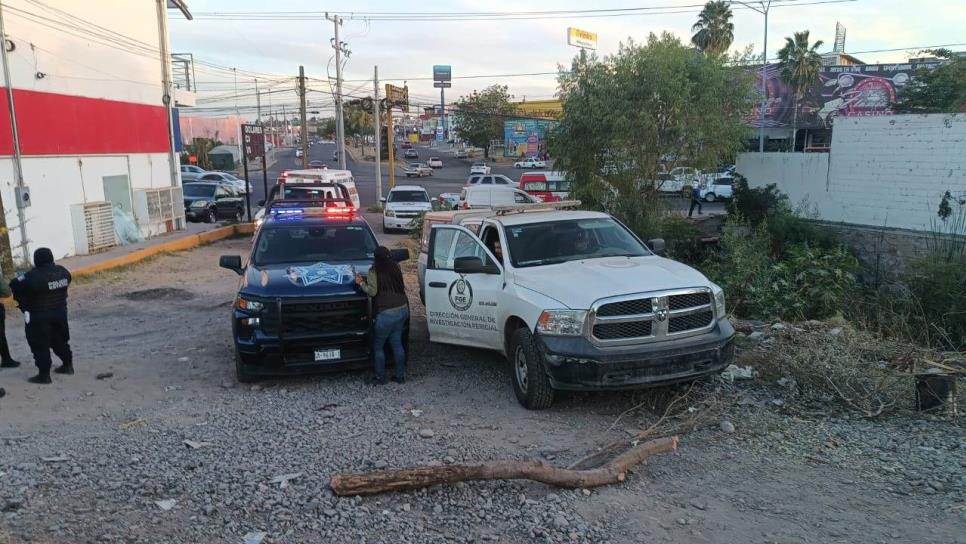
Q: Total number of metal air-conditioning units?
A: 2